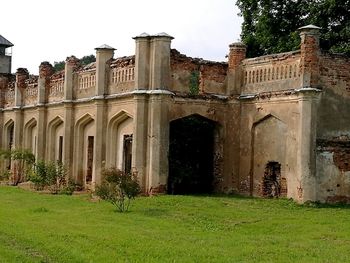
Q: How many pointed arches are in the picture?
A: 7